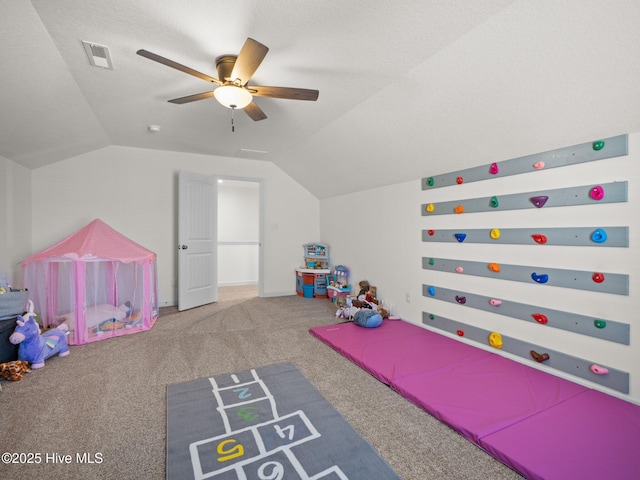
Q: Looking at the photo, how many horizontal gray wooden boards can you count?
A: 6